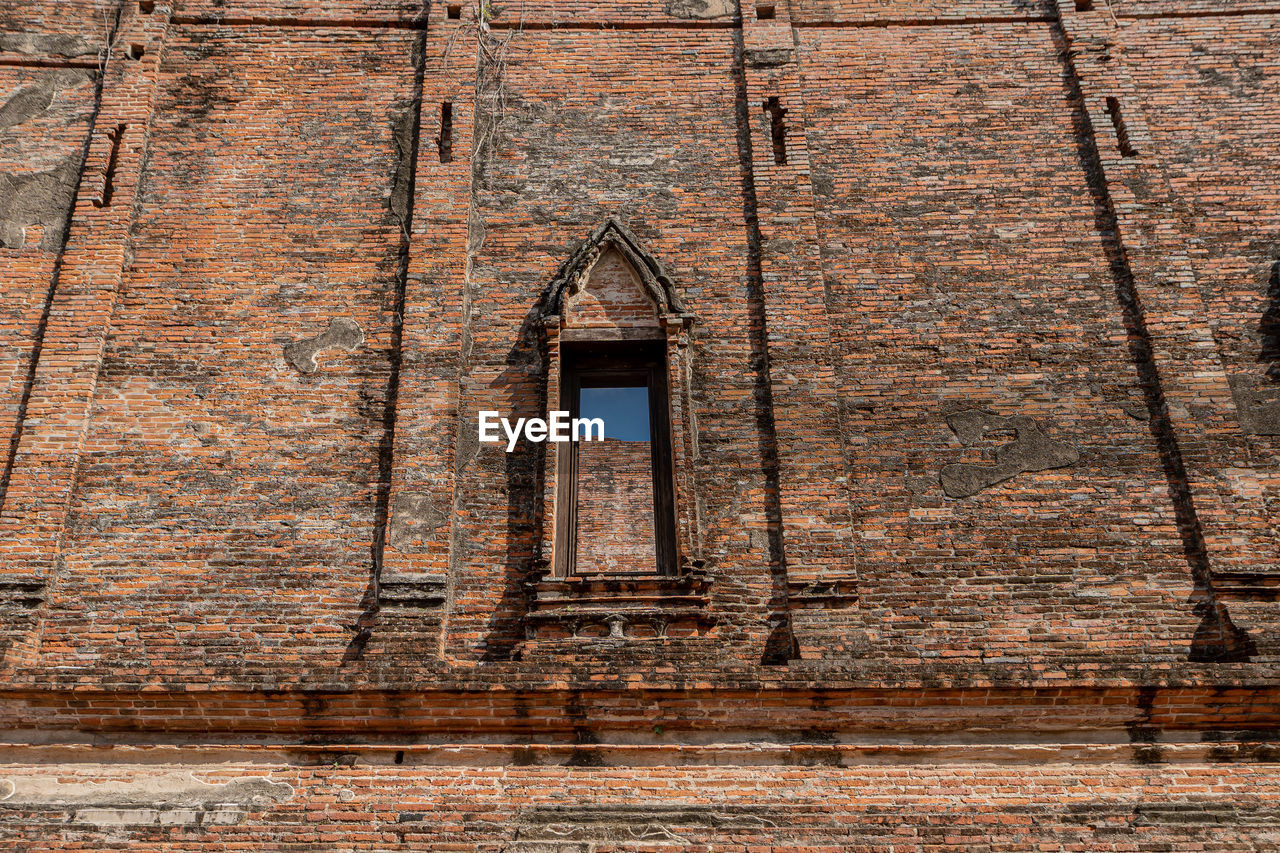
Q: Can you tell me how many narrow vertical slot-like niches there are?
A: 4